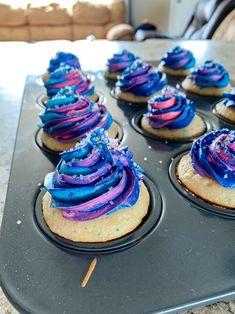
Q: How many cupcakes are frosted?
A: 11